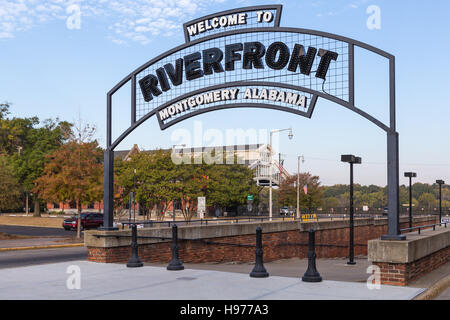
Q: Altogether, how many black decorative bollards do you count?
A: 4